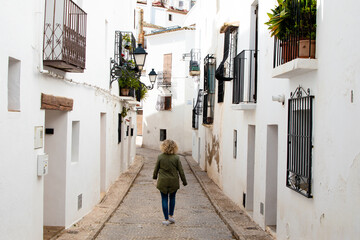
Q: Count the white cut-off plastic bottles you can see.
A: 0